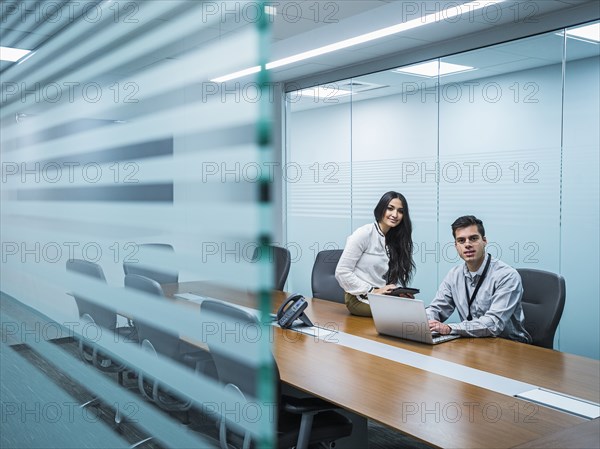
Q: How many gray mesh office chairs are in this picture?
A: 7